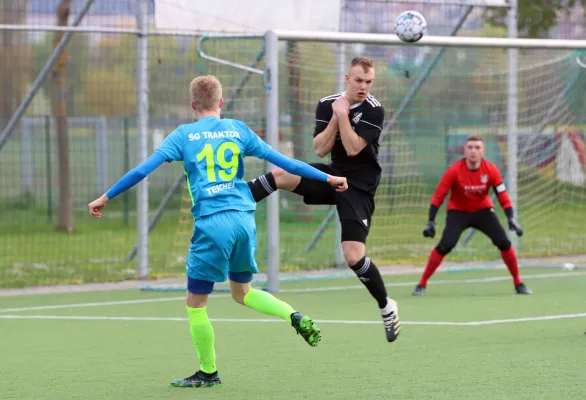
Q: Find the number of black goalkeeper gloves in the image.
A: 2